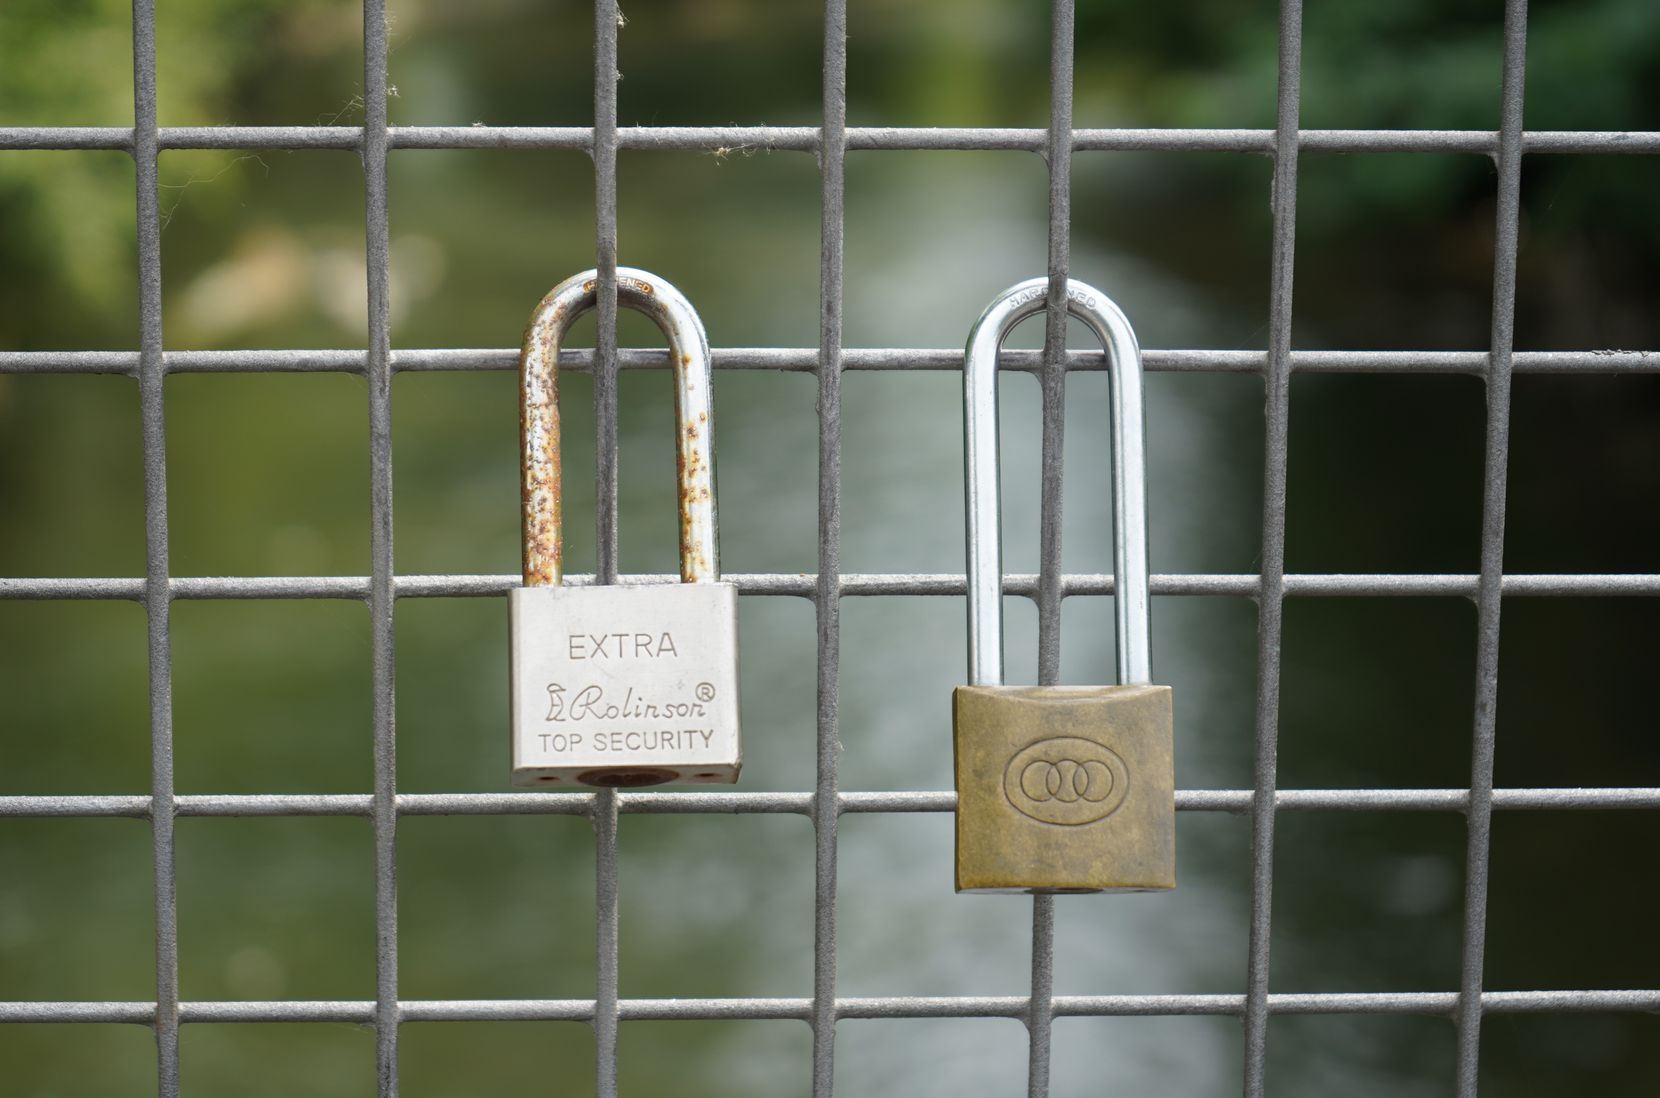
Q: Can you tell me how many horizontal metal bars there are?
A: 5